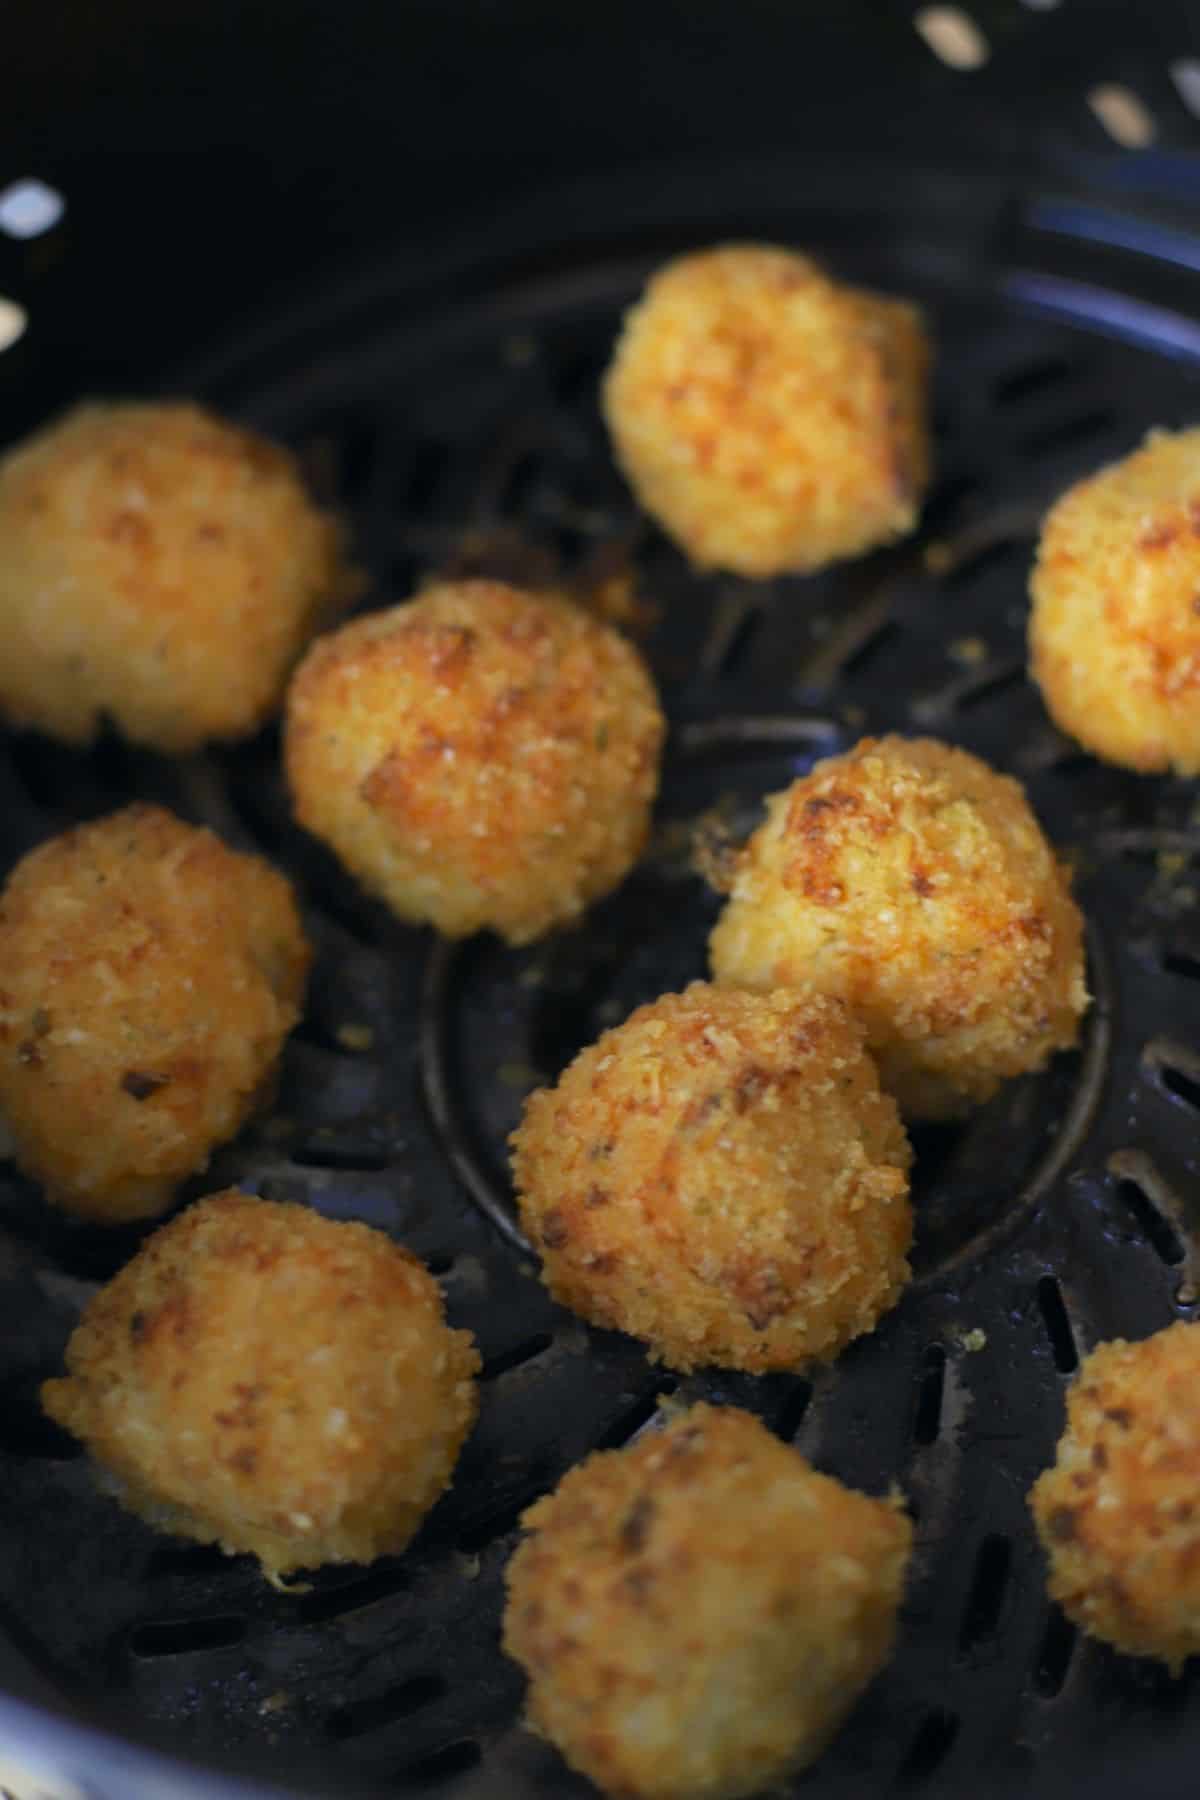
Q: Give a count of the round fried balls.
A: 10